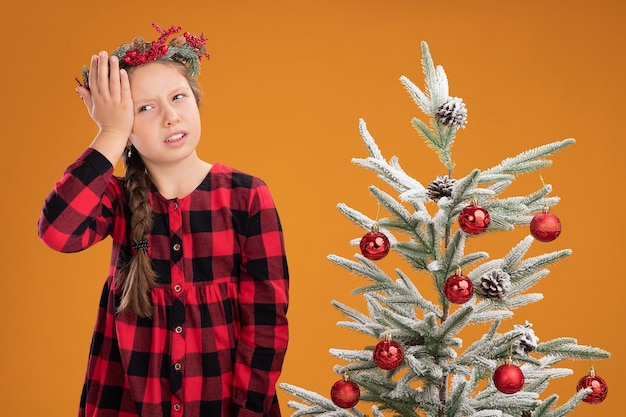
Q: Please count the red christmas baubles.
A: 8